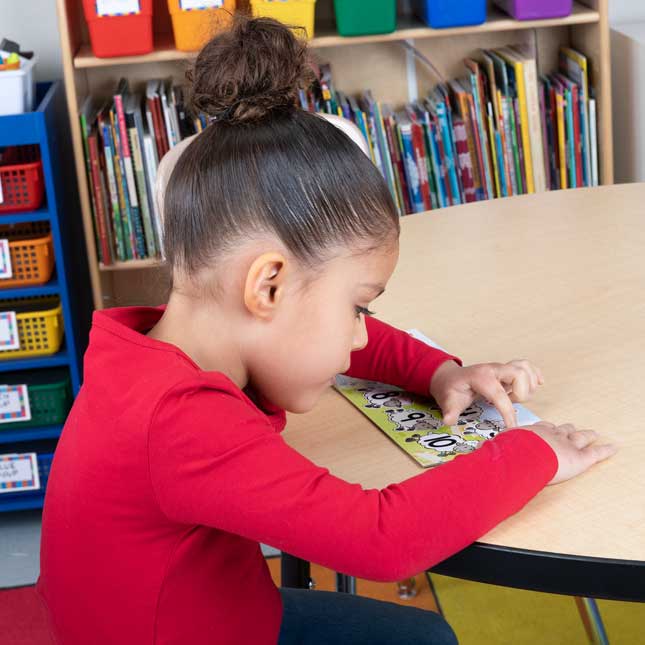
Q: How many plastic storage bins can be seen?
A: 12